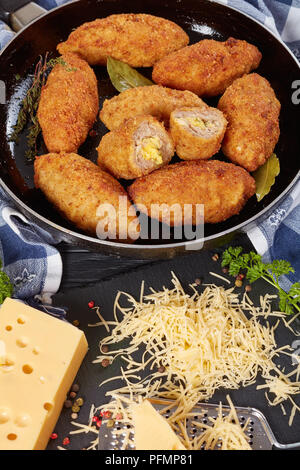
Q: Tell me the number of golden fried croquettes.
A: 8